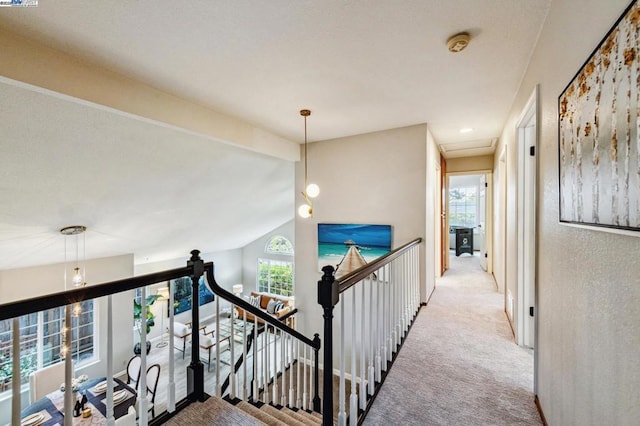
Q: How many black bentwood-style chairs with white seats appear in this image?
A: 2